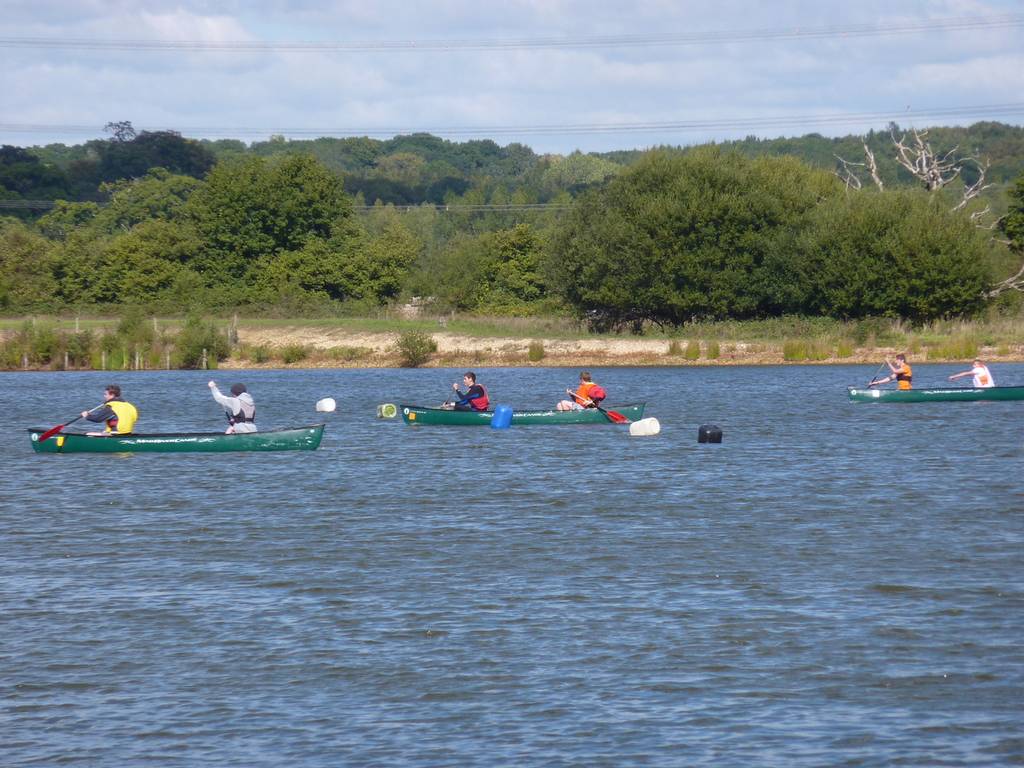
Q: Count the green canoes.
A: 3